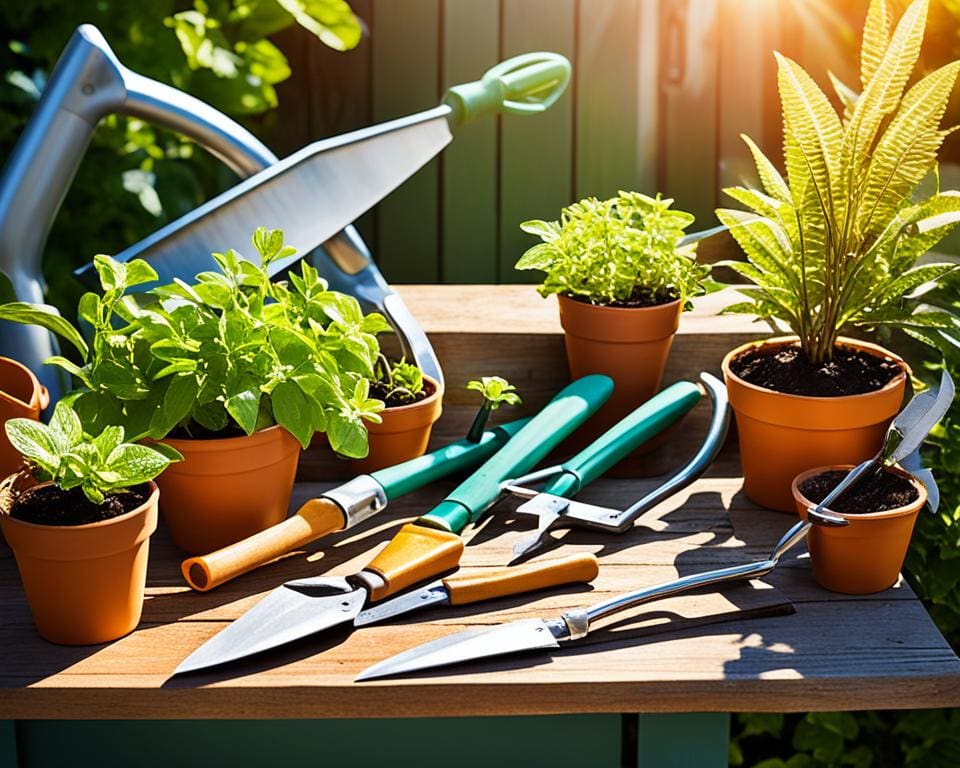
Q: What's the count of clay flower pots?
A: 7